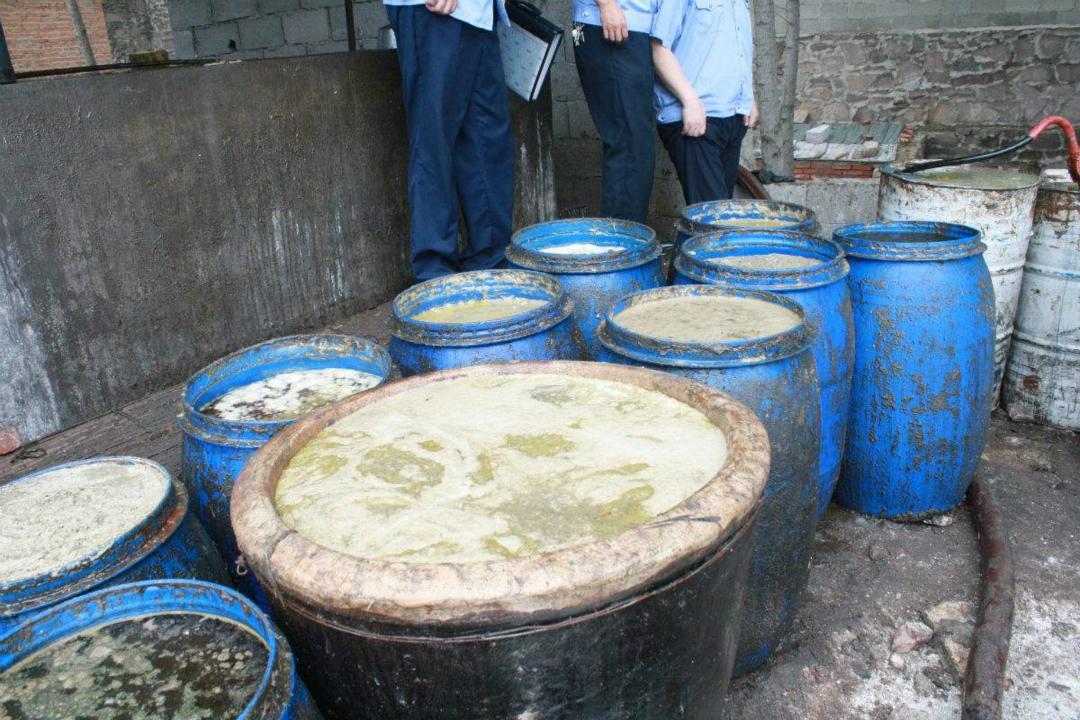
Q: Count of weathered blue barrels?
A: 9